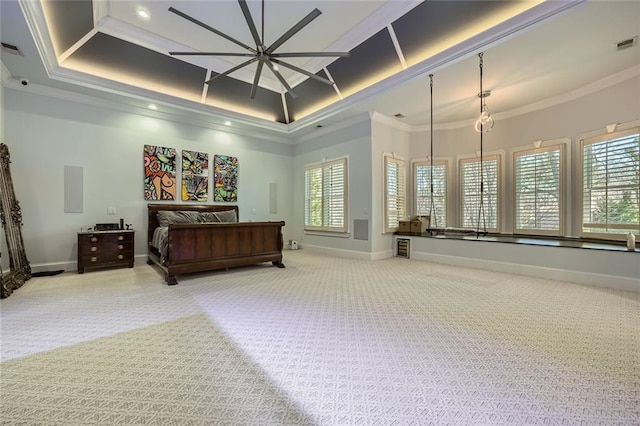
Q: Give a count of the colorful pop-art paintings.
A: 3